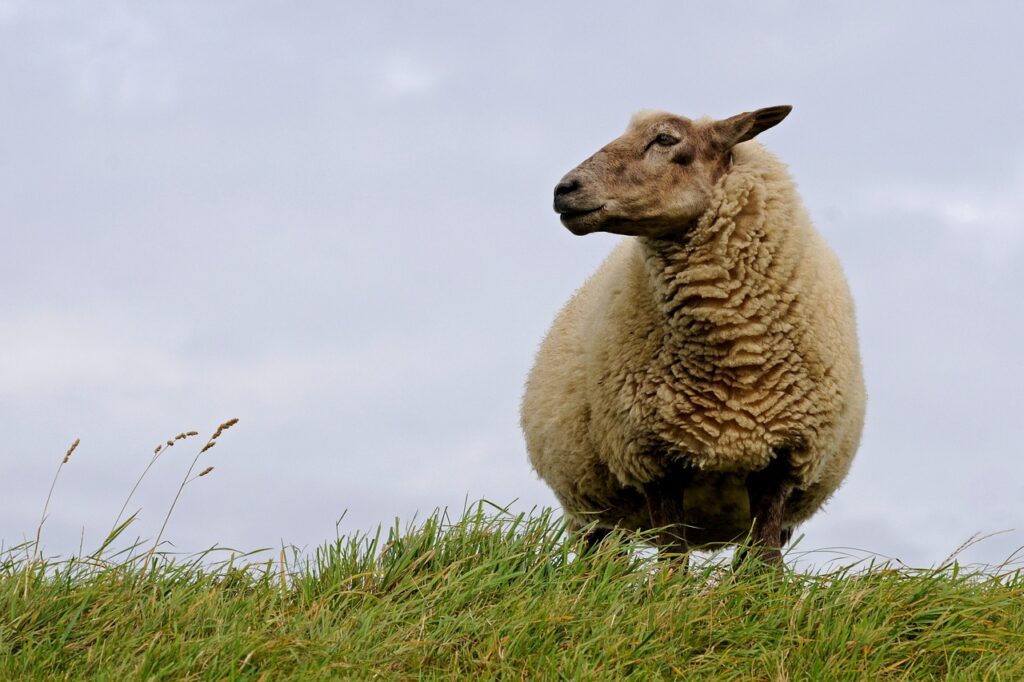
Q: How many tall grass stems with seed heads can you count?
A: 3